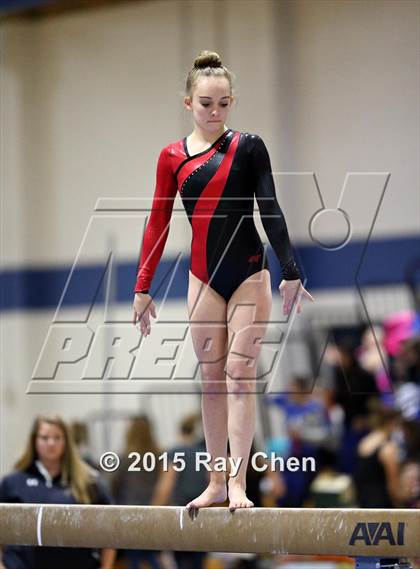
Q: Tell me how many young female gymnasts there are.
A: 1